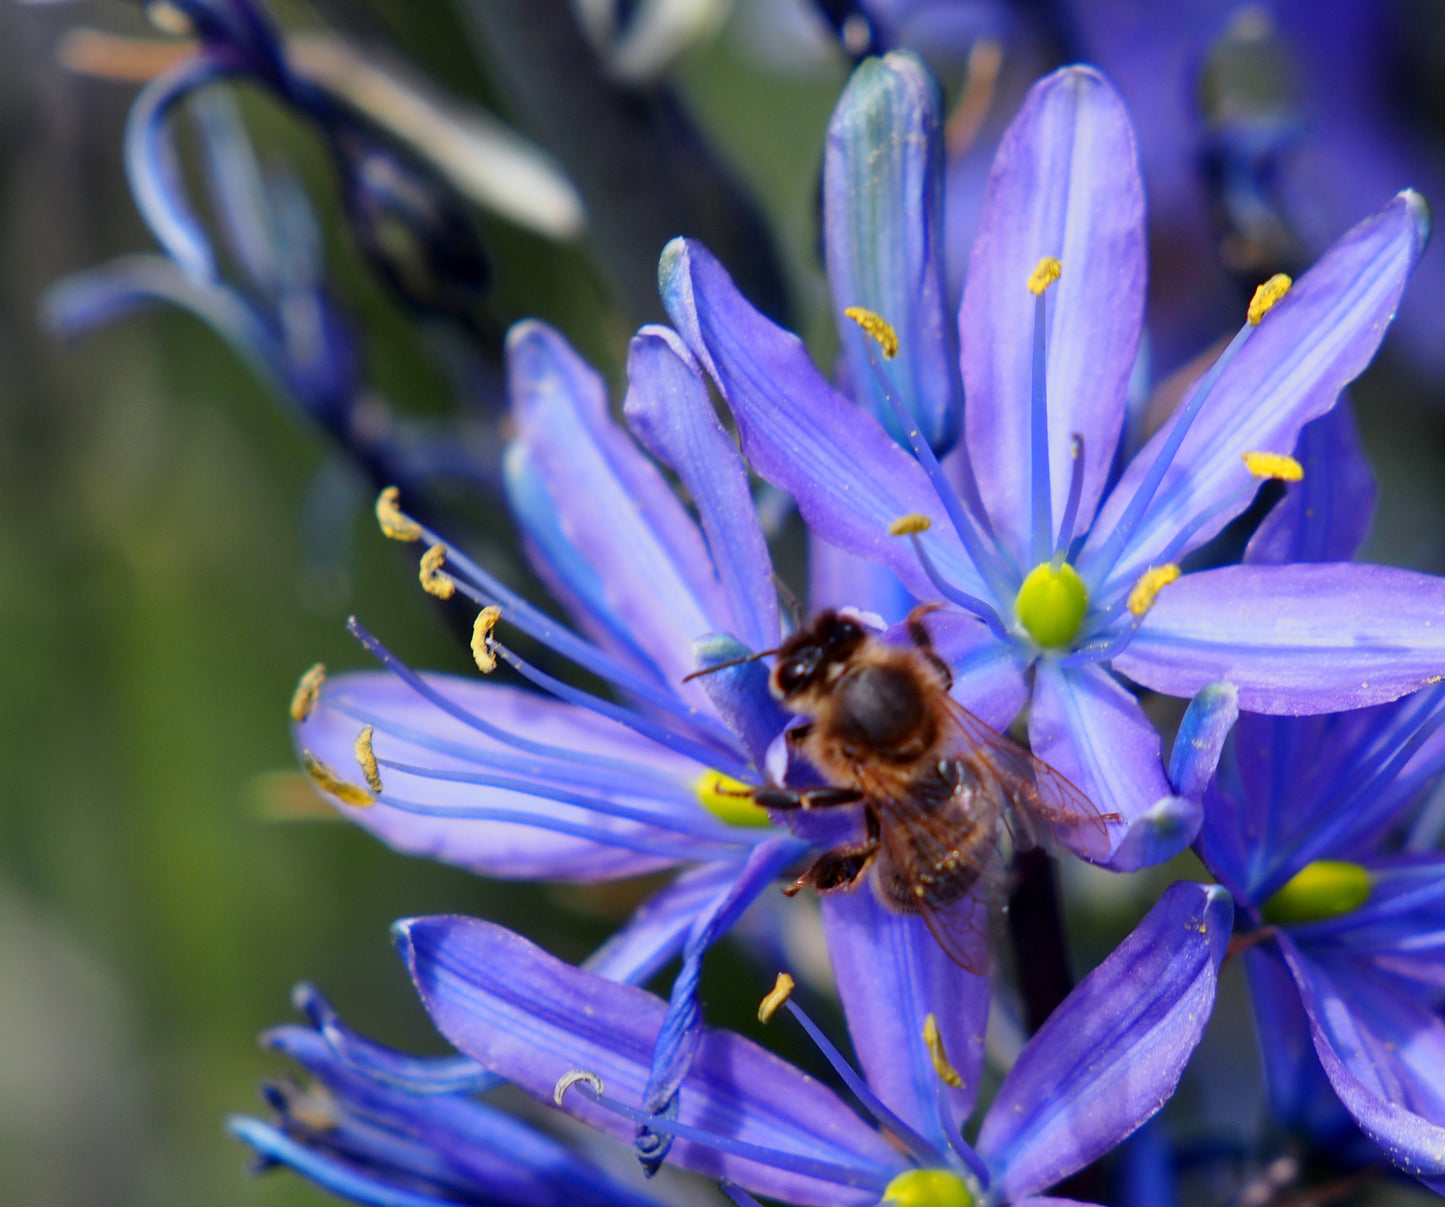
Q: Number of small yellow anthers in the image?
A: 14